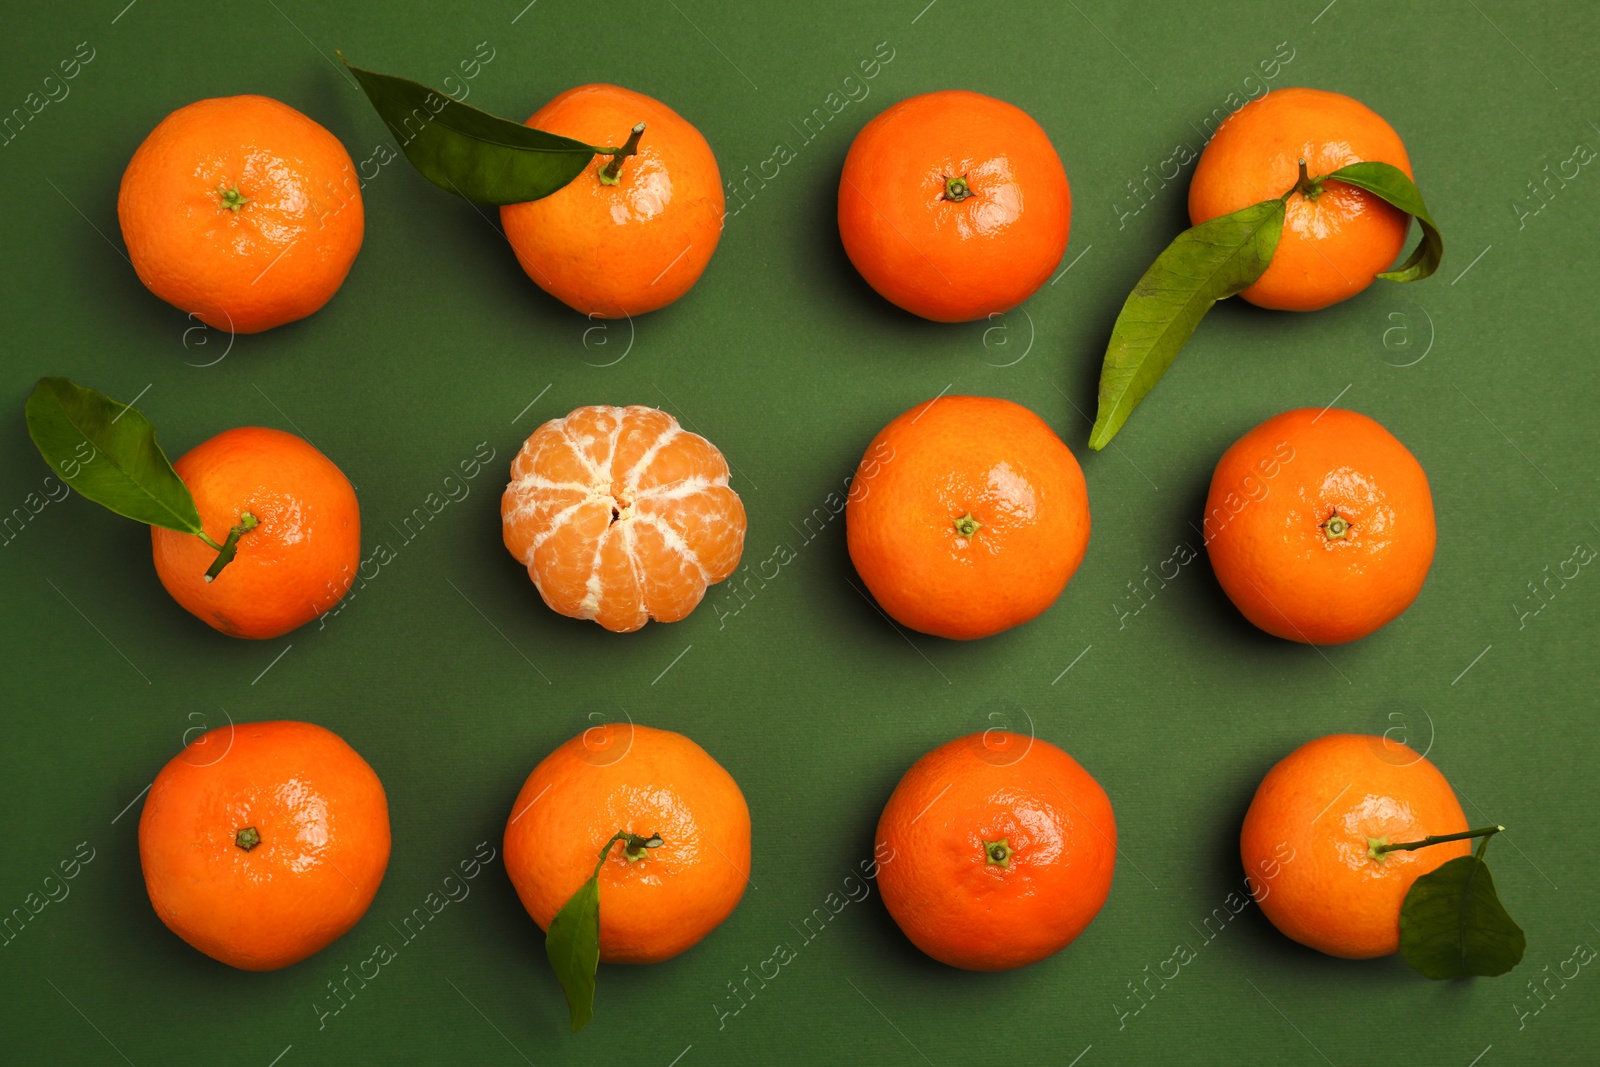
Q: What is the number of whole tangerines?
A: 11